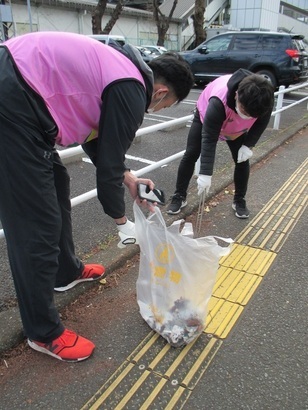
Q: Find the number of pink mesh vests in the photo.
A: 2